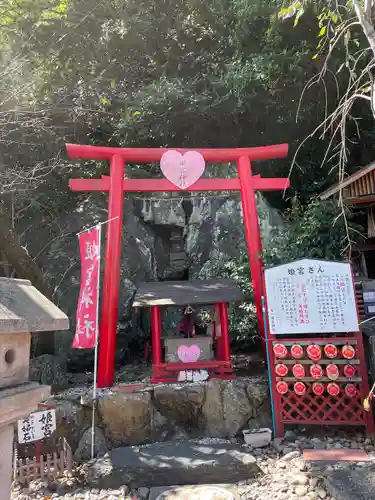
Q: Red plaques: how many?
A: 15